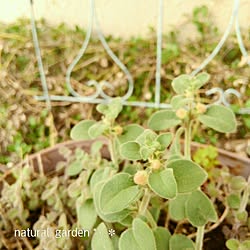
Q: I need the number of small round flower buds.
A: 5